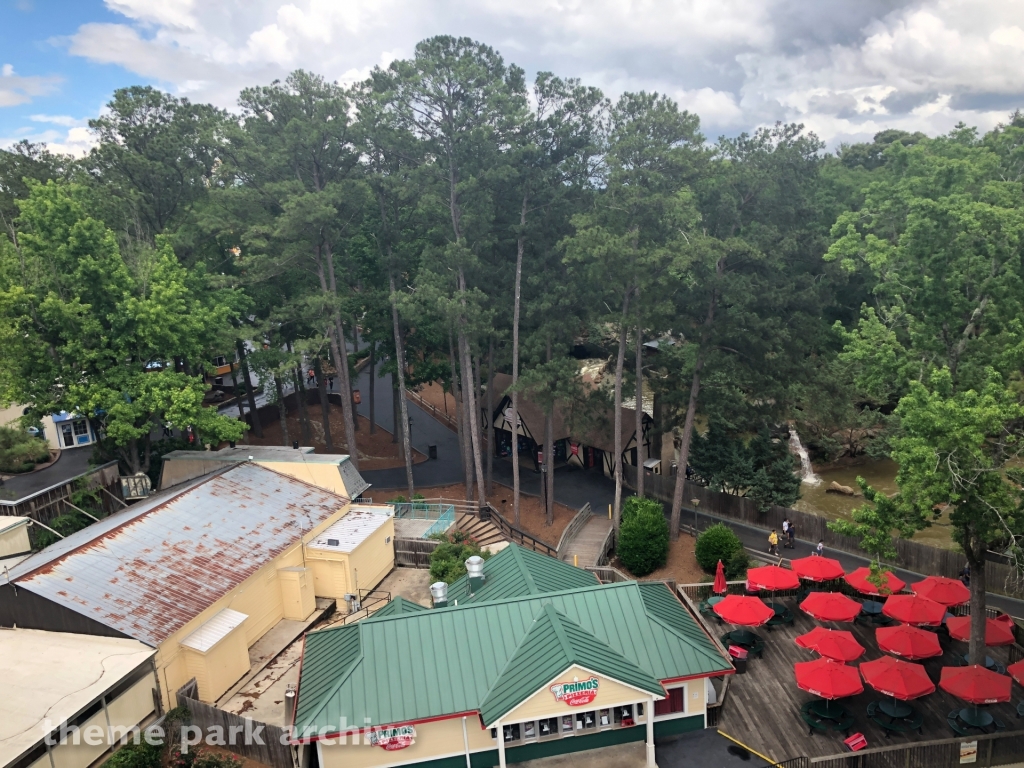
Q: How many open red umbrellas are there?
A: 14